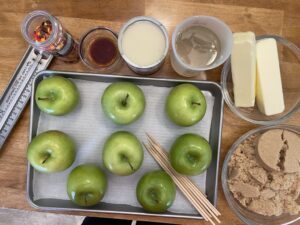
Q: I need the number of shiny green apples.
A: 8